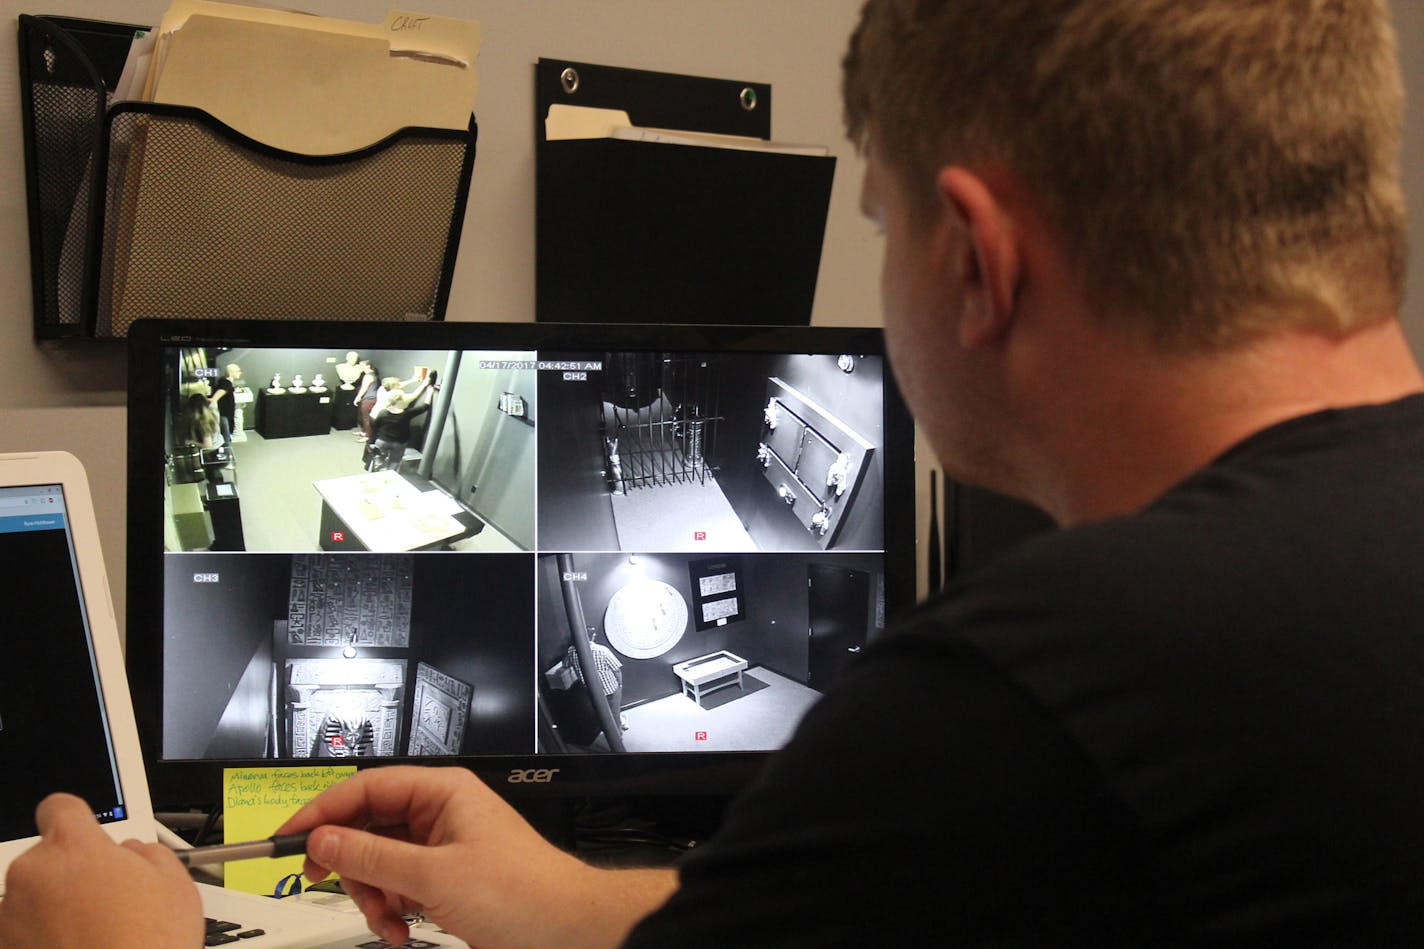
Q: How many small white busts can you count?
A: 3